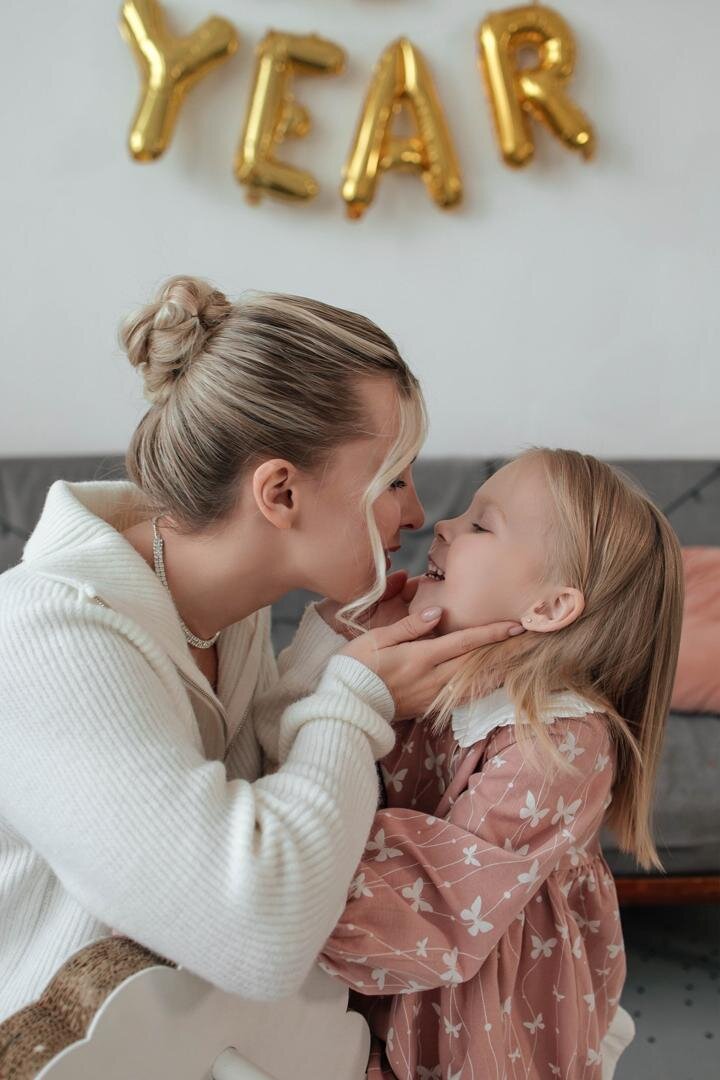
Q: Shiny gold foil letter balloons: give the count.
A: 4